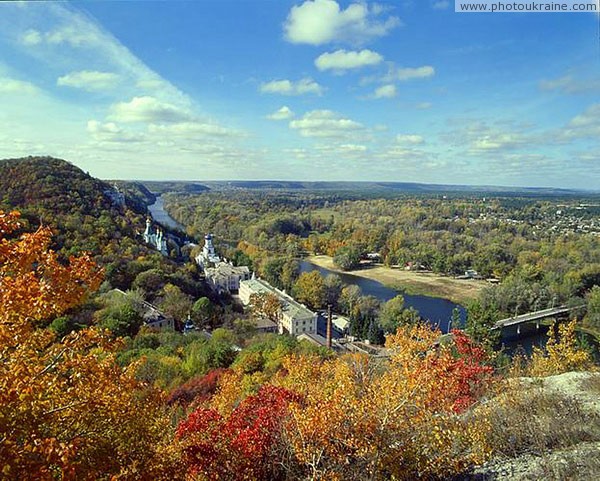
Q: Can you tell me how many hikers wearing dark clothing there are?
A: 0